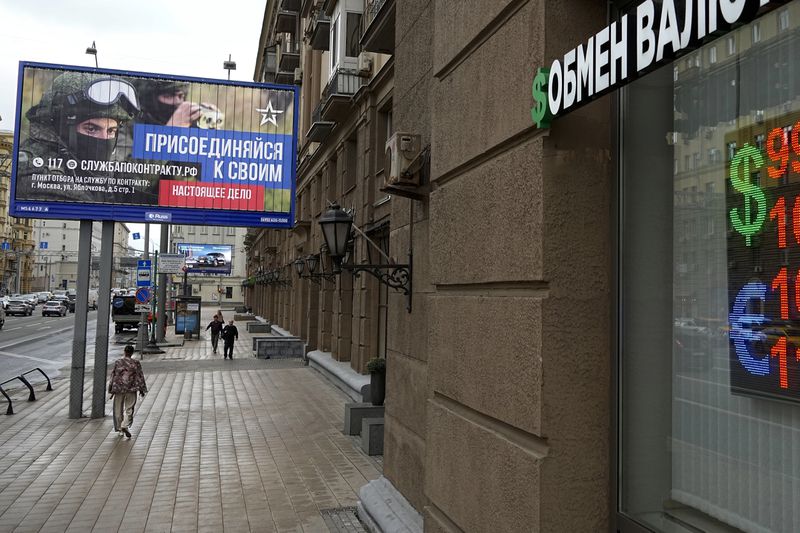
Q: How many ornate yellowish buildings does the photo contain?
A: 1